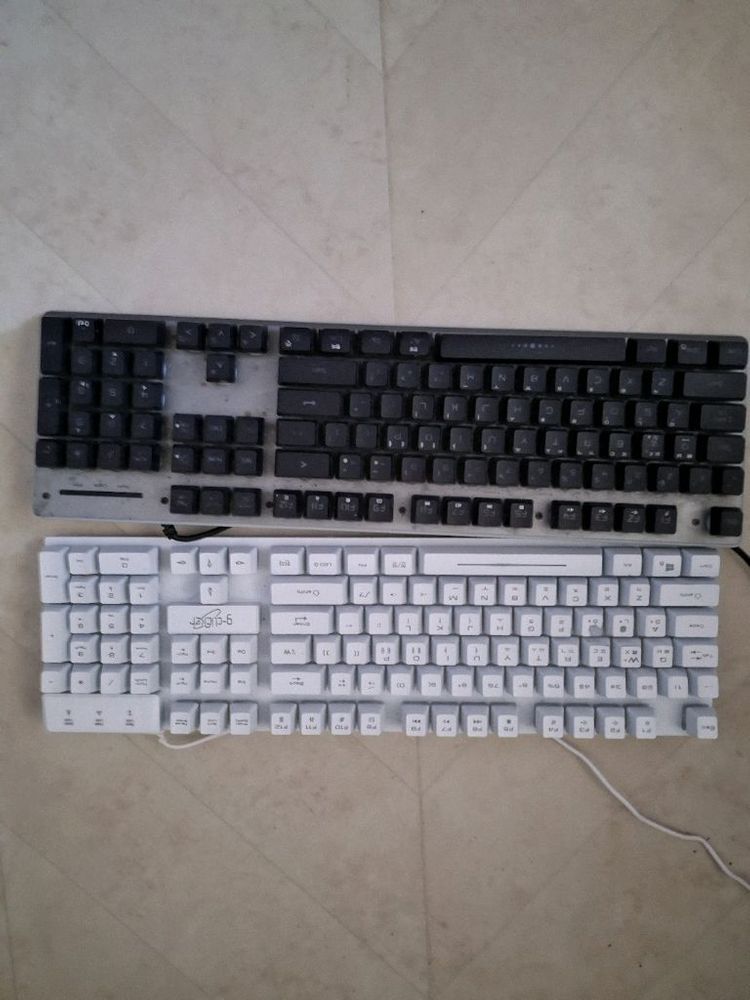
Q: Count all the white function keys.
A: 12